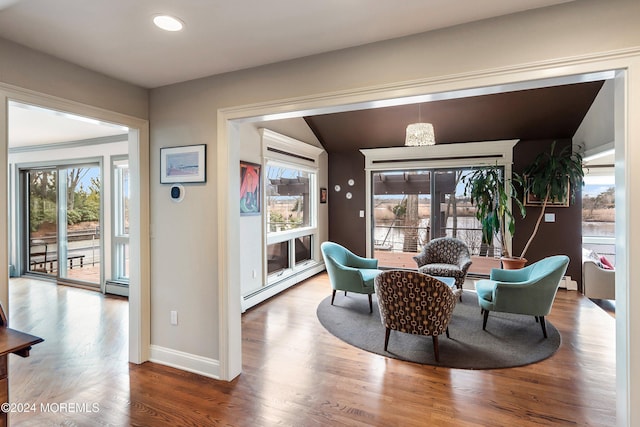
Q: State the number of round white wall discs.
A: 3